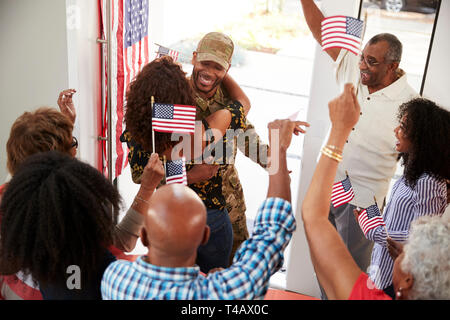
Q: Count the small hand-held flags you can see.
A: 6